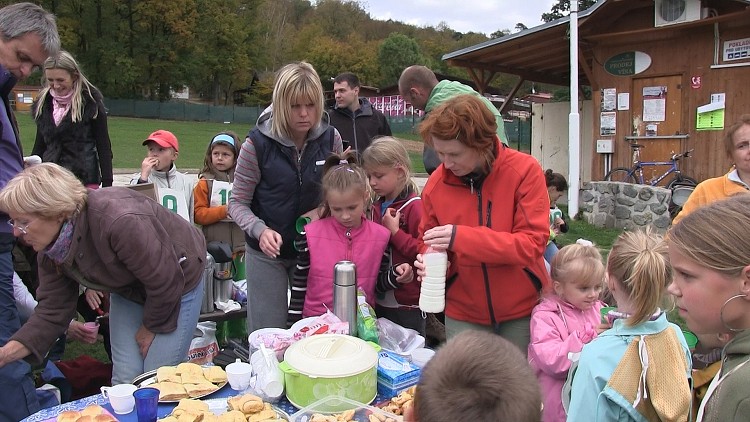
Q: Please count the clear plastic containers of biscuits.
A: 1